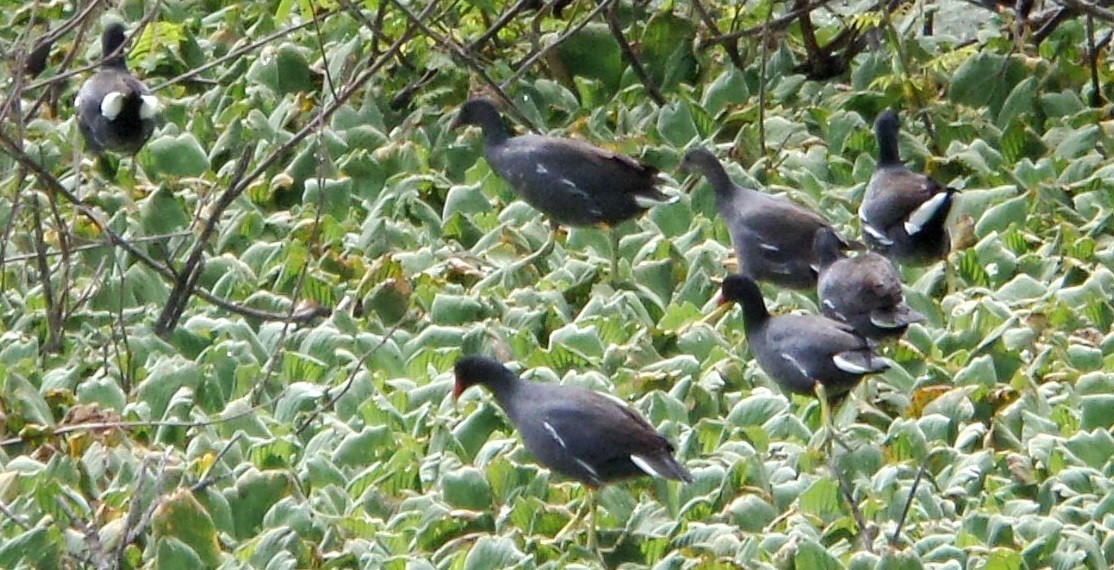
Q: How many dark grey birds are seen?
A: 7